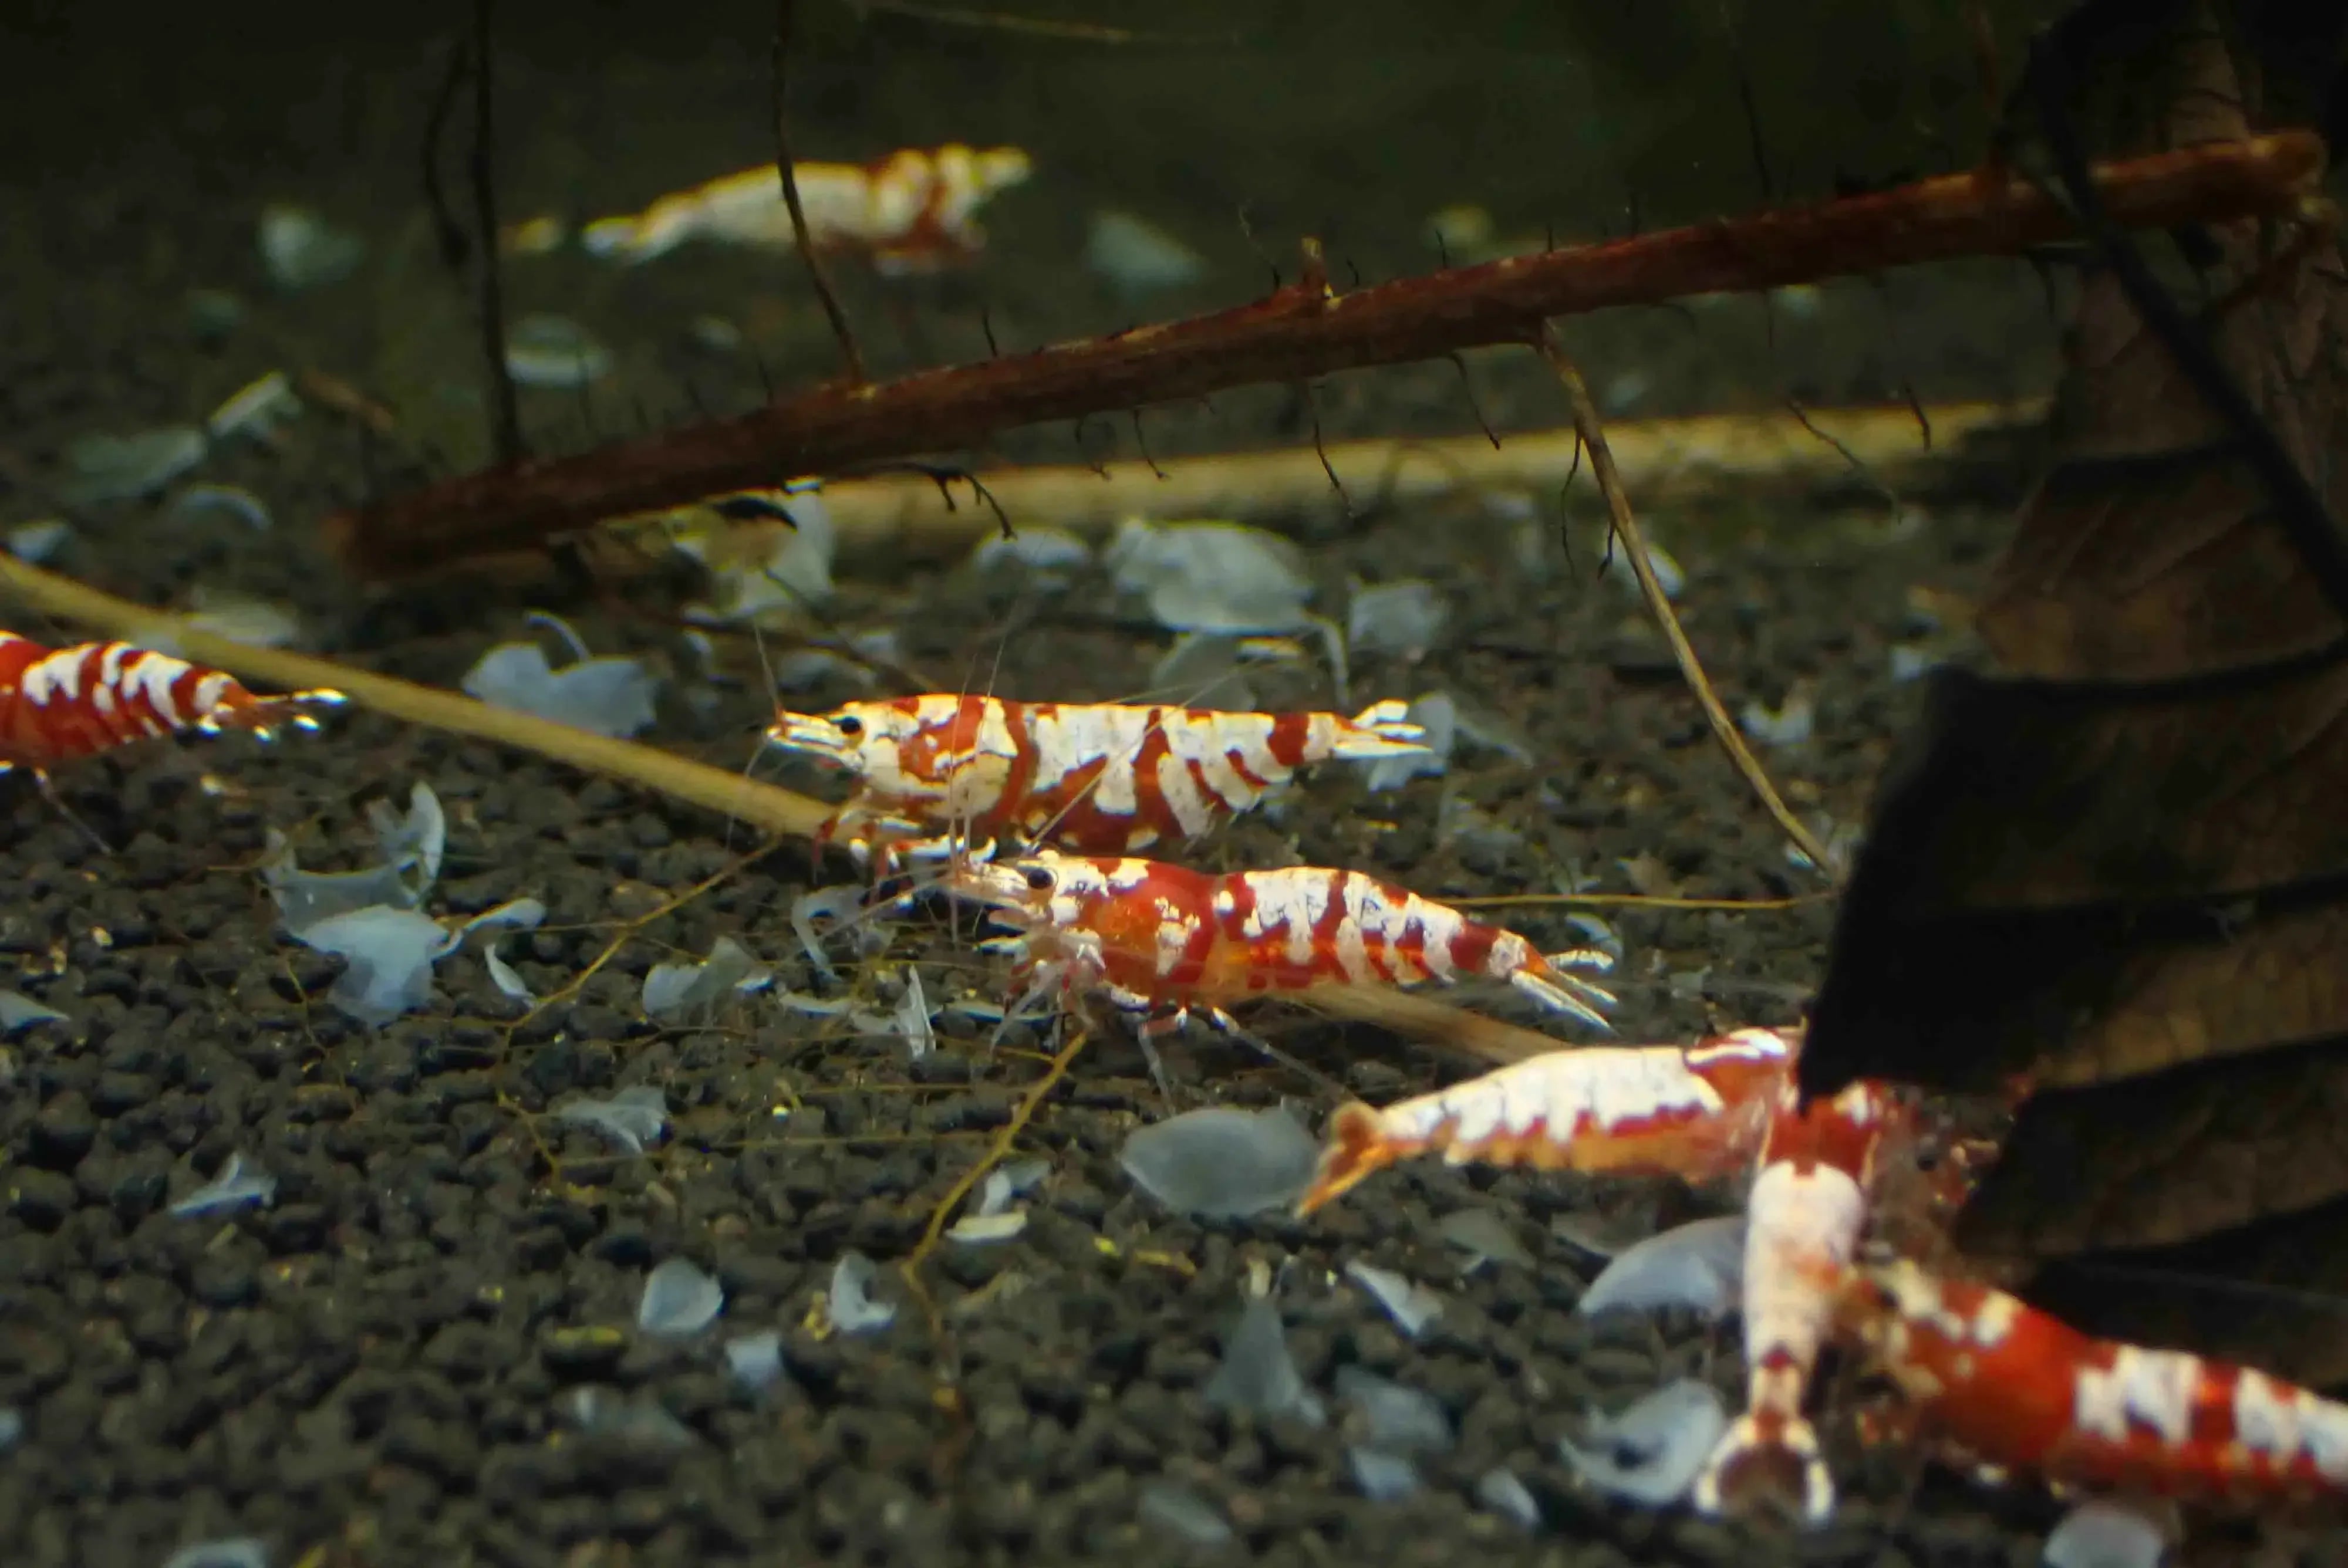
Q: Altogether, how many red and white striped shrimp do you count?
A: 7